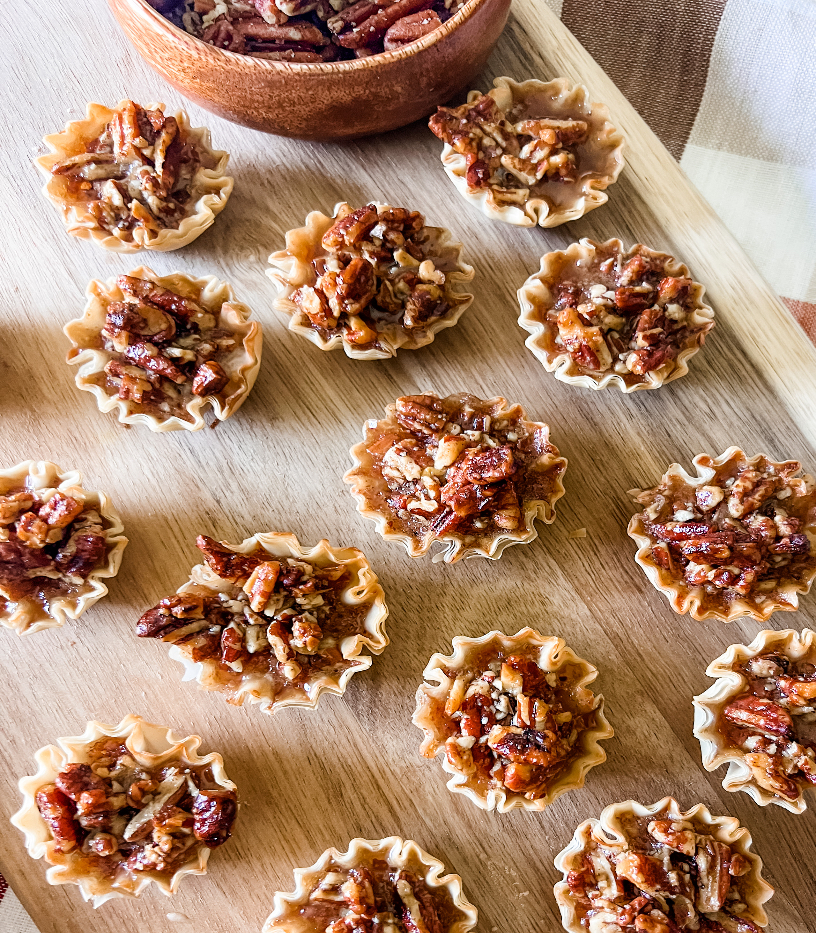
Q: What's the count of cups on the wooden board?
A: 14